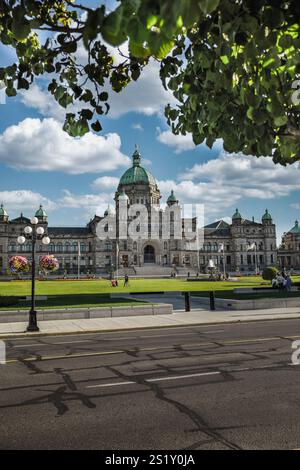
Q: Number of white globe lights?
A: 5